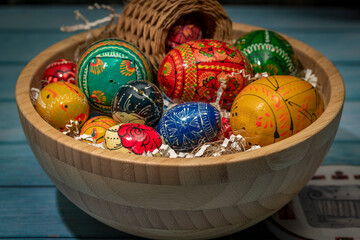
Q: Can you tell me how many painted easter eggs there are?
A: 12